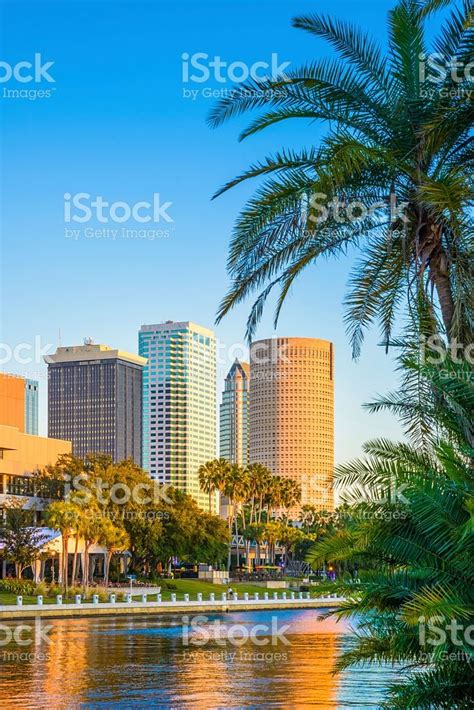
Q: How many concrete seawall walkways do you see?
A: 1